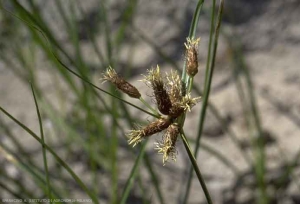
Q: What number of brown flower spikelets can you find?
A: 7